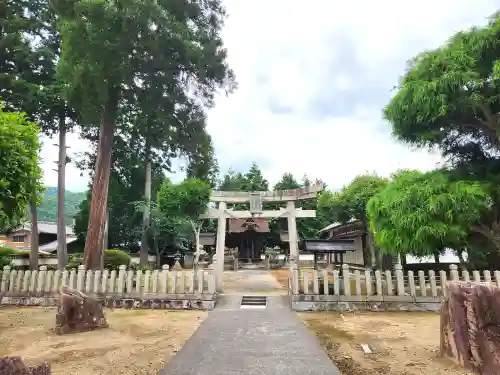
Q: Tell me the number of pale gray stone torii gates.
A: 1